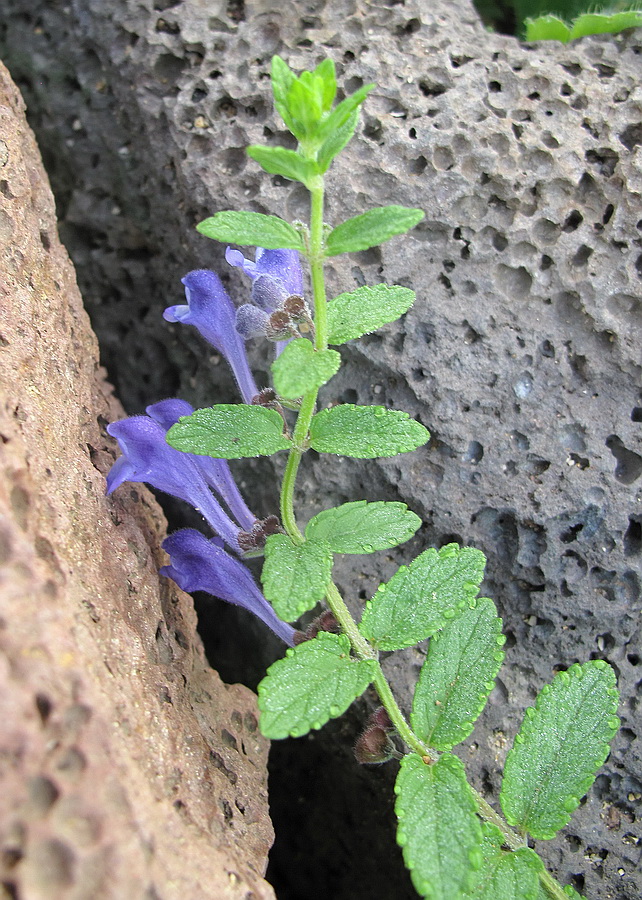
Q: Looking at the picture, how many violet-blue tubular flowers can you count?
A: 5